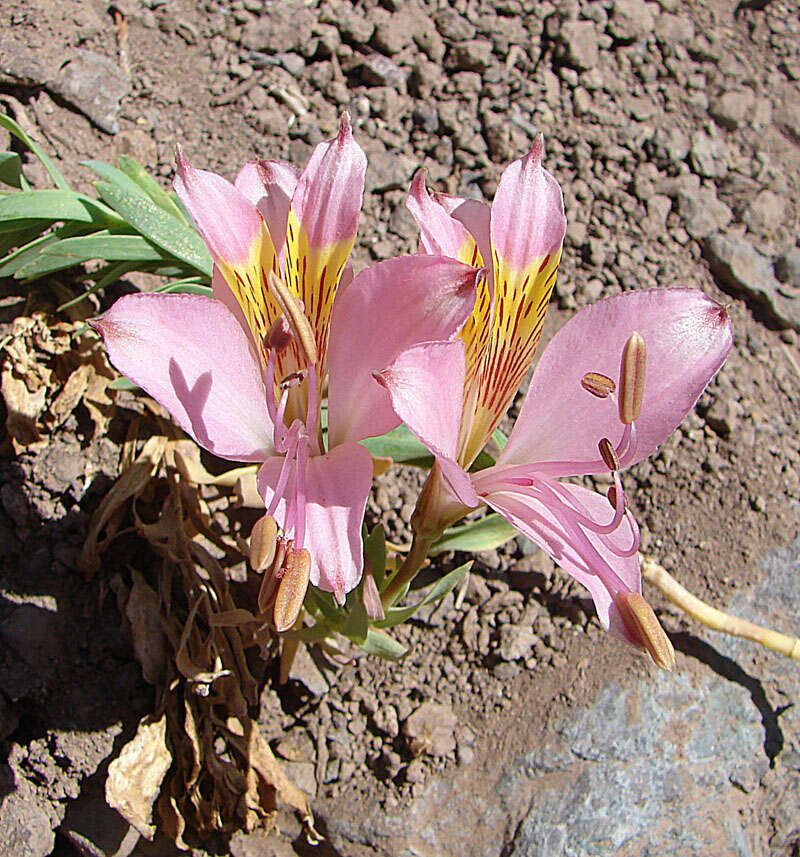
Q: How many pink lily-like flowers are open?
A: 2